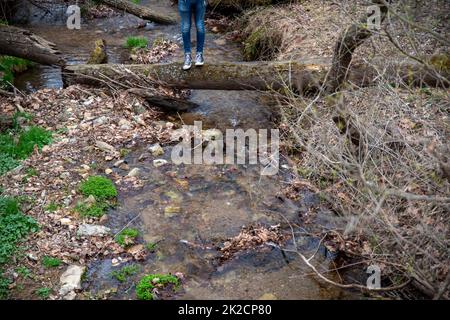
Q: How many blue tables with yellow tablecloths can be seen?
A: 0